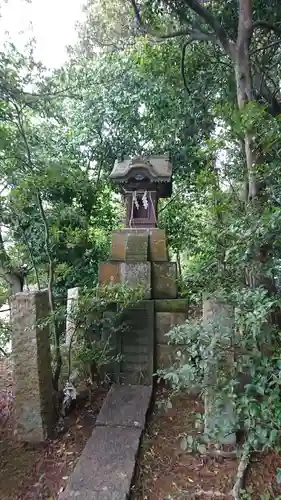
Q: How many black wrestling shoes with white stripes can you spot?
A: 0